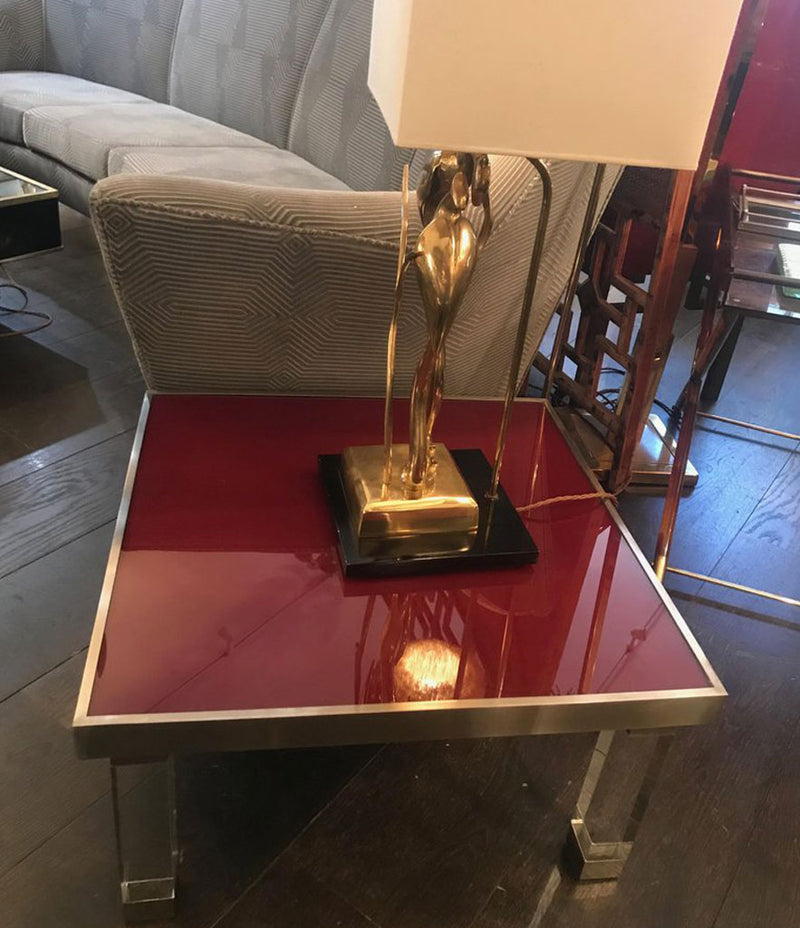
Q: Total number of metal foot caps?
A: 2